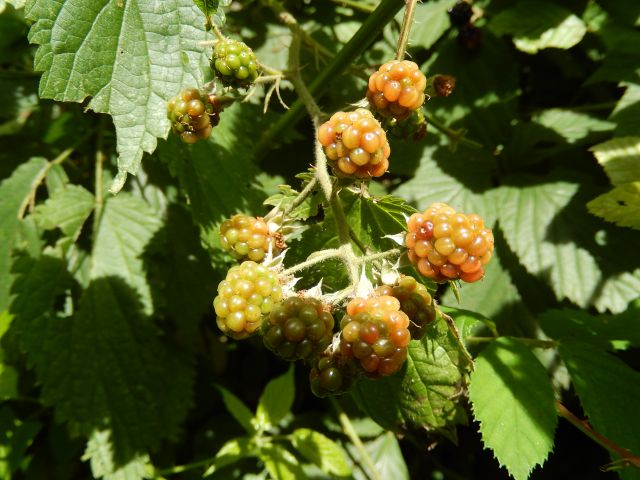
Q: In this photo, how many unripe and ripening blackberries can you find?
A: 11